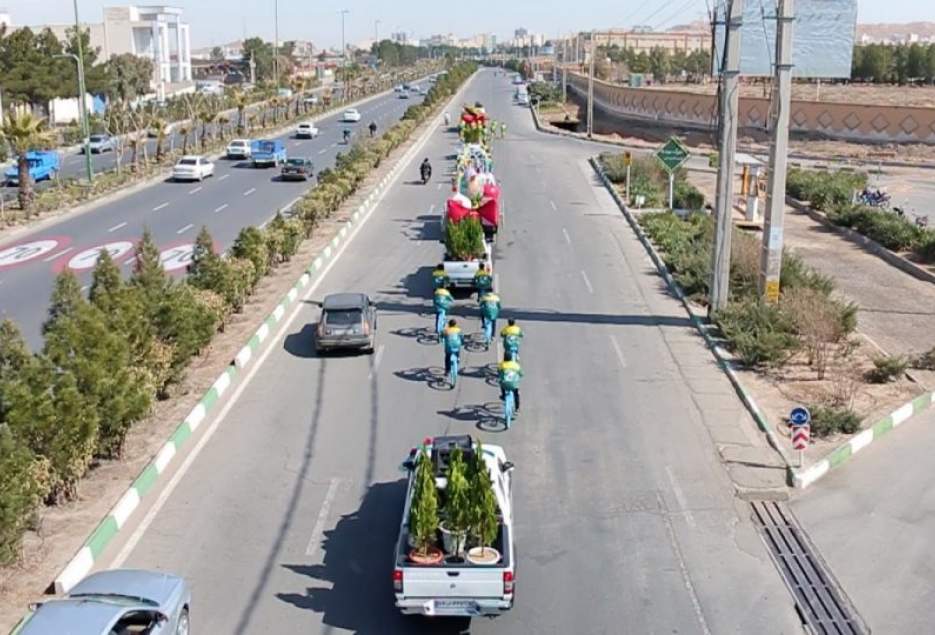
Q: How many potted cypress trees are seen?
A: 3